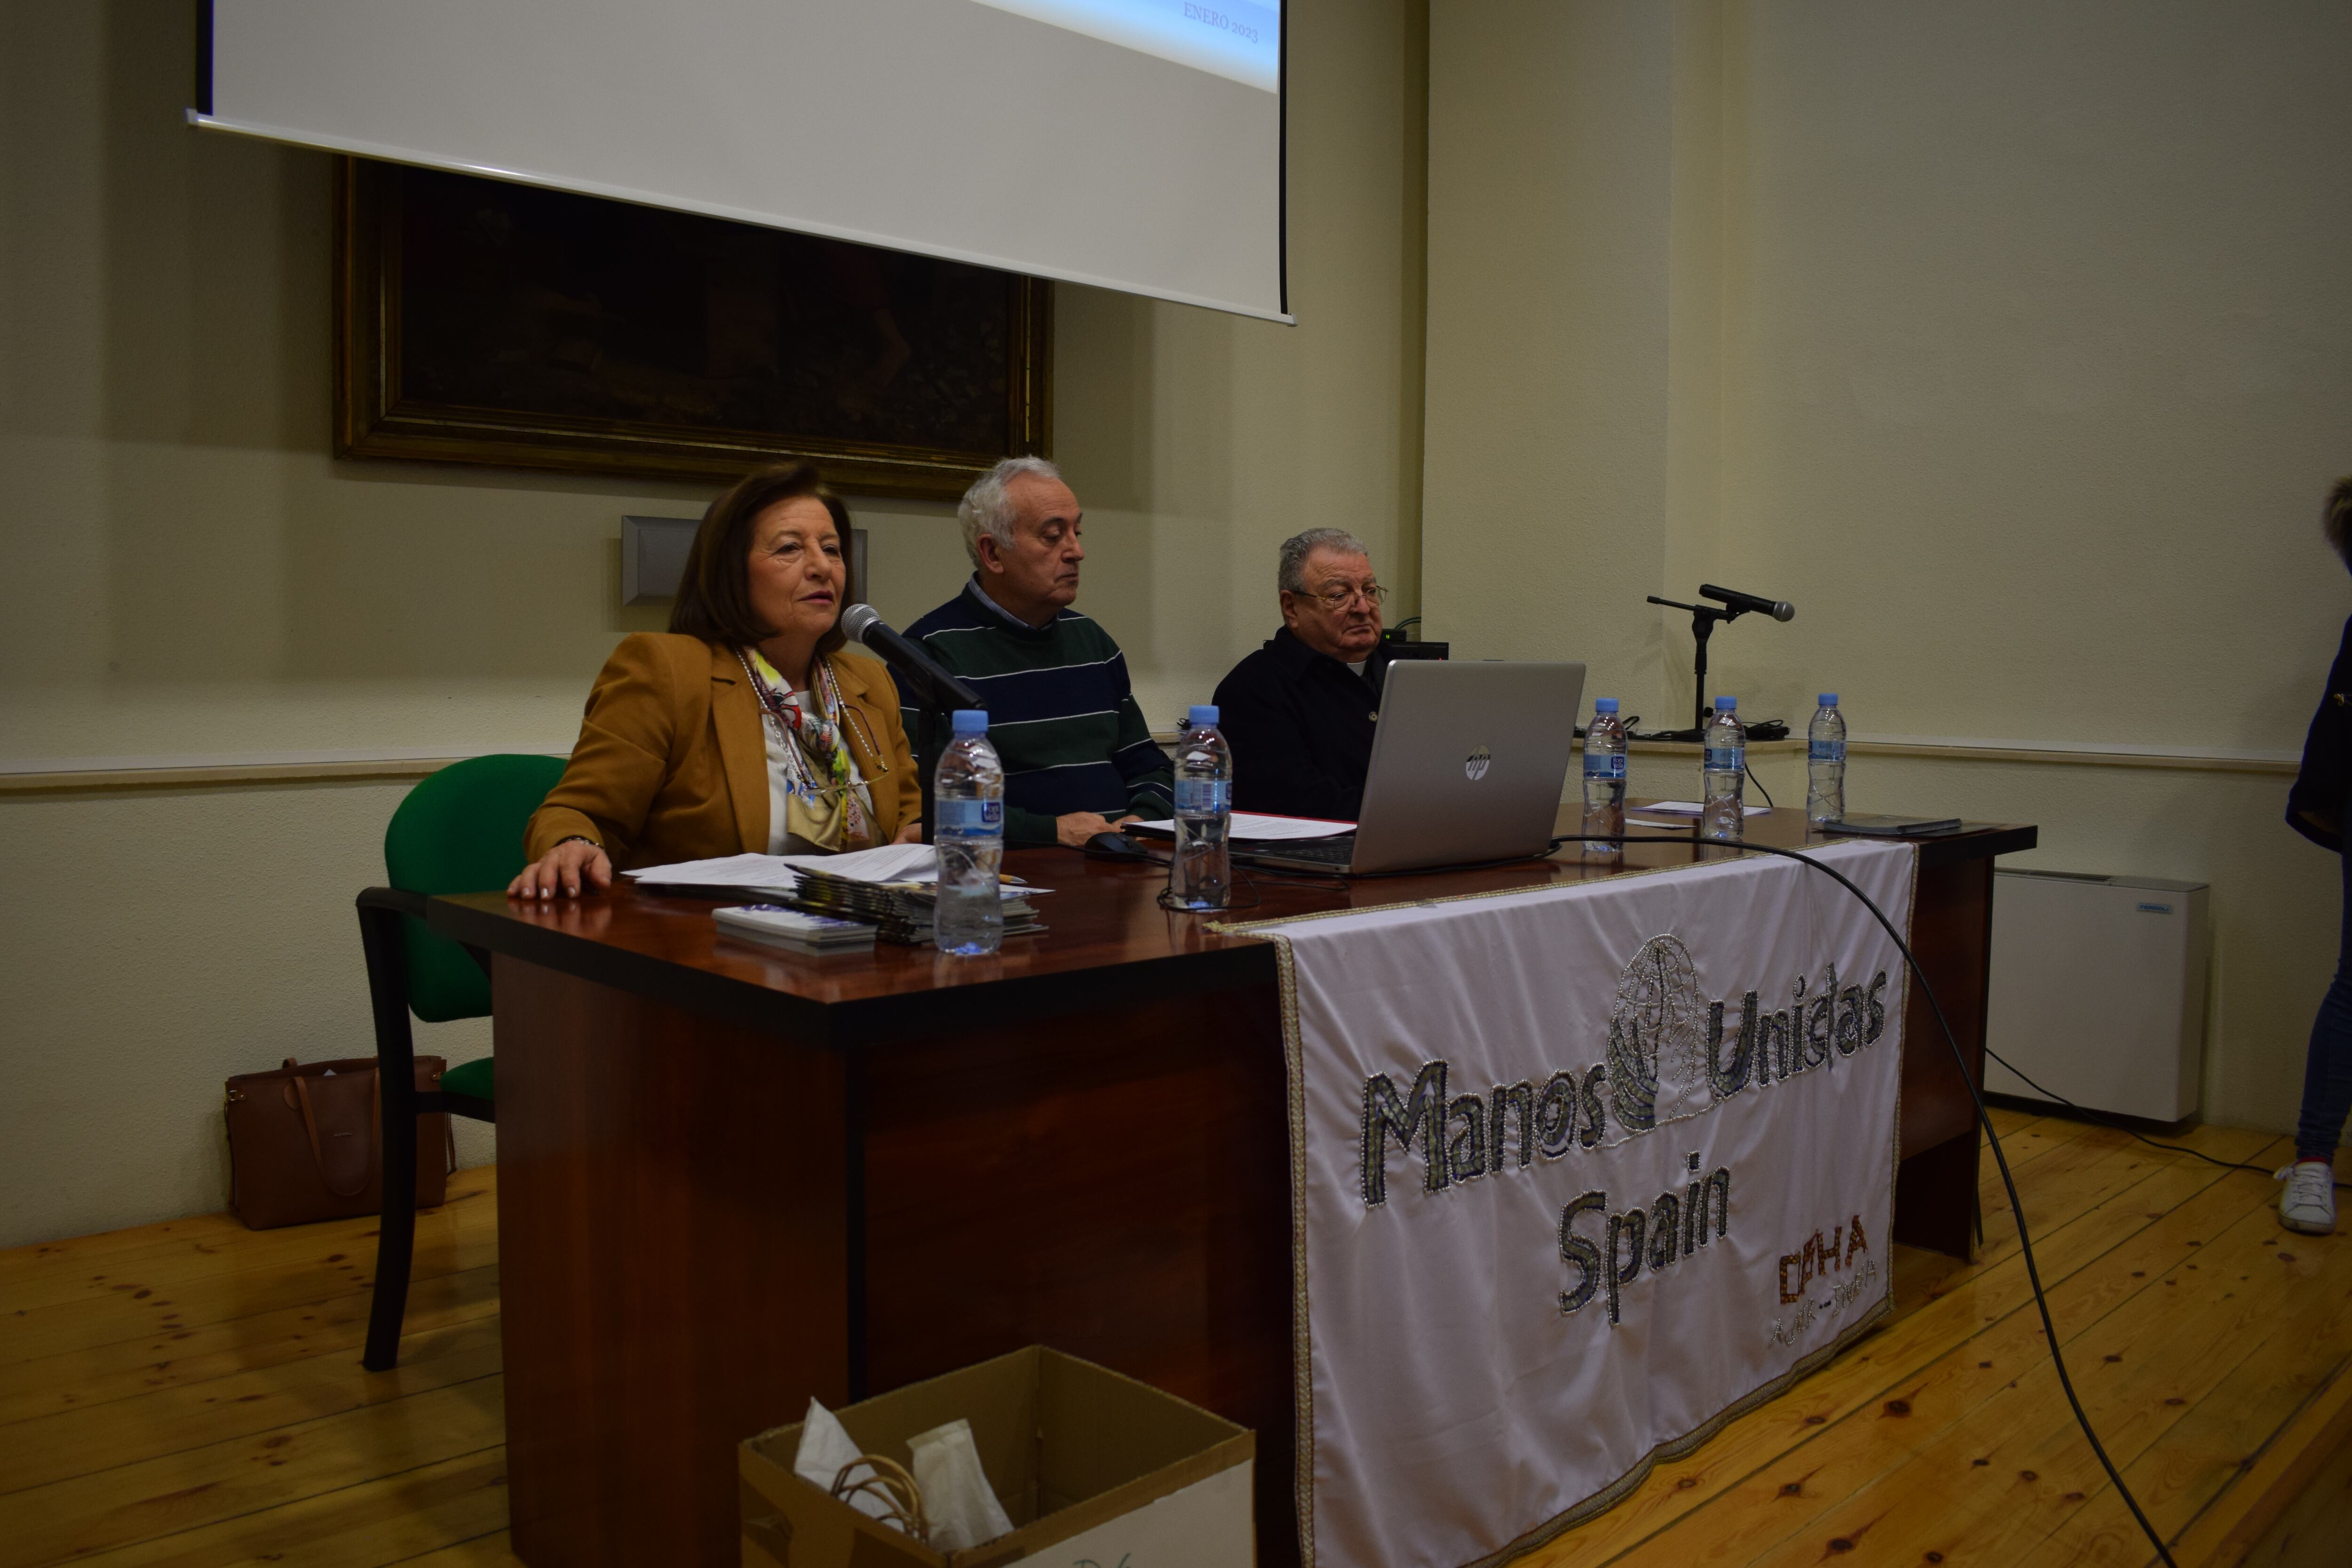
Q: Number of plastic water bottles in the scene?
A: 5